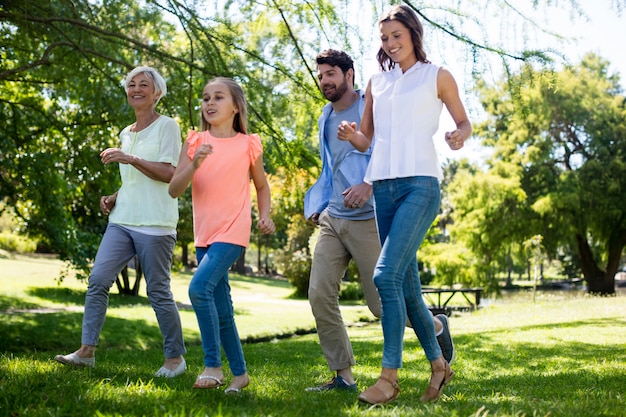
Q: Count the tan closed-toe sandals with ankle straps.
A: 2